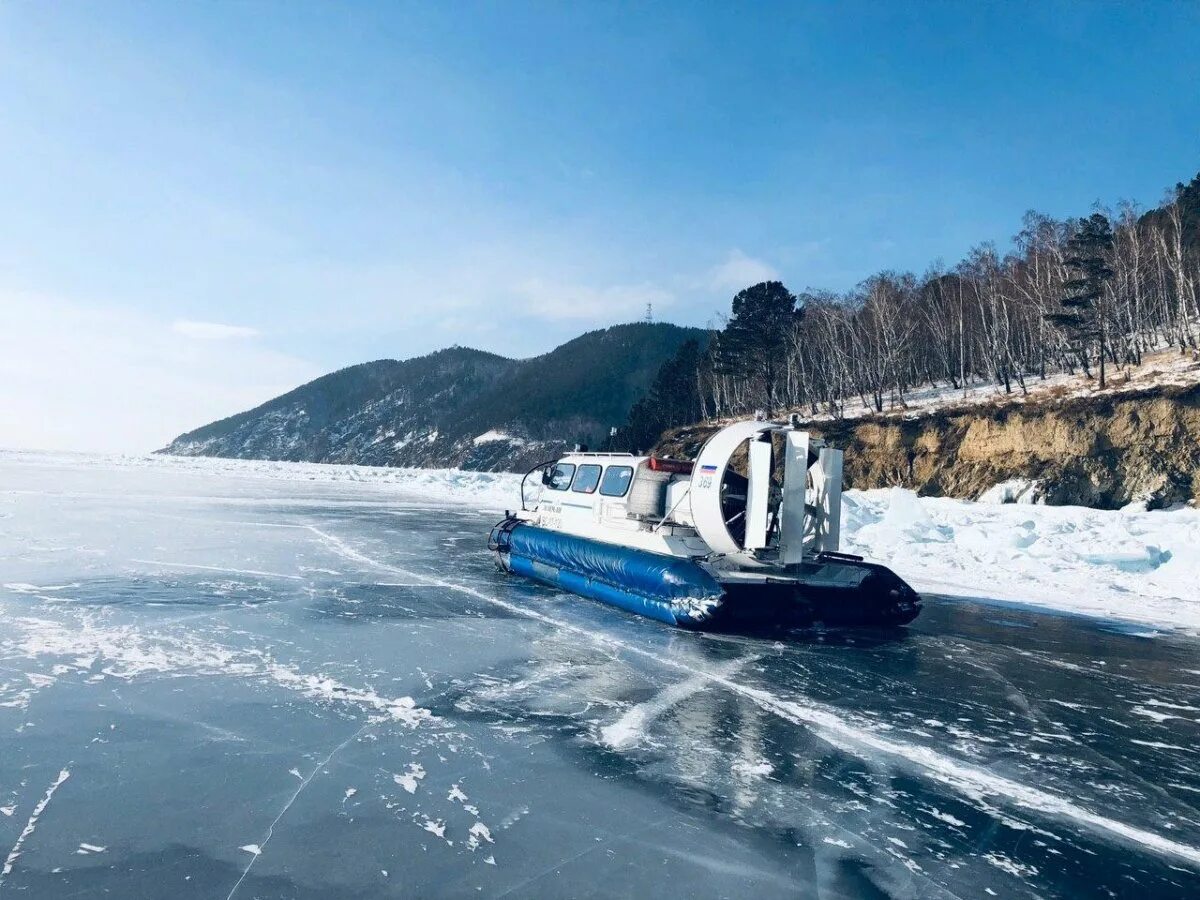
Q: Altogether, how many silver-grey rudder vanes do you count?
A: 3